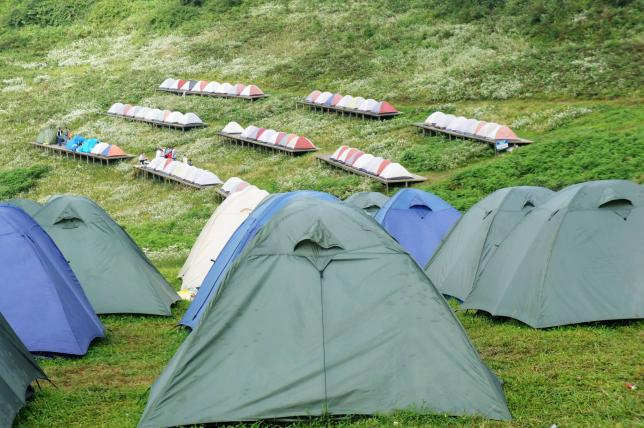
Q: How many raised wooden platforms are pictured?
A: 9